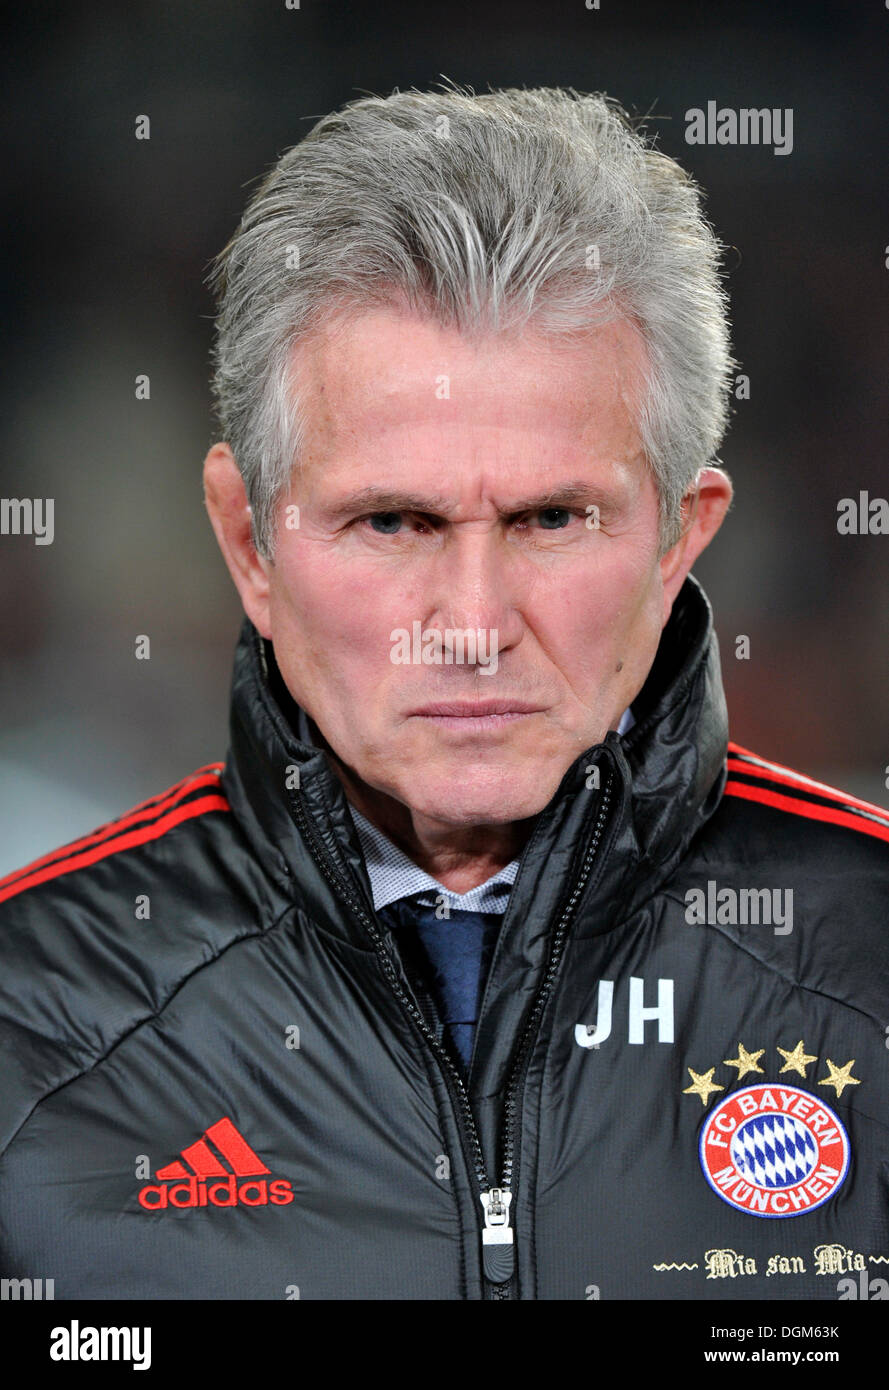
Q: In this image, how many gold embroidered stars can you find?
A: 4